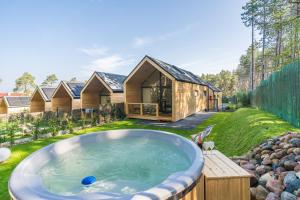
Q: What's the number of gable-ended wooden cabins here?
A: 5